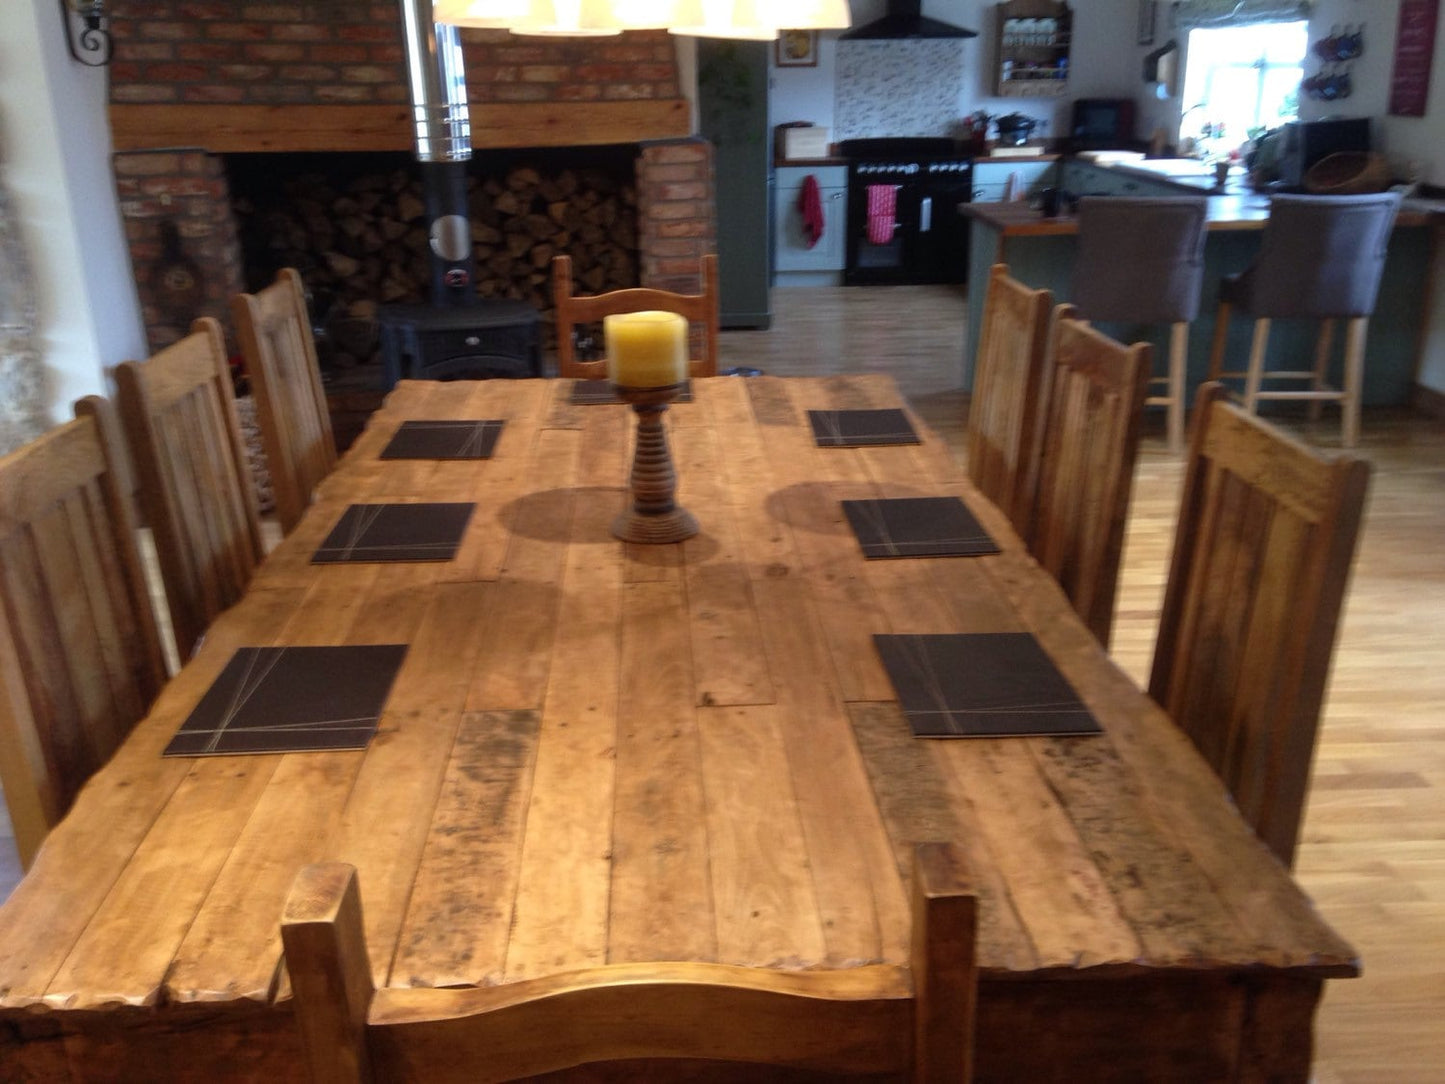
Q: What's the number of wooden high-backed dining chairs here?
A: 8